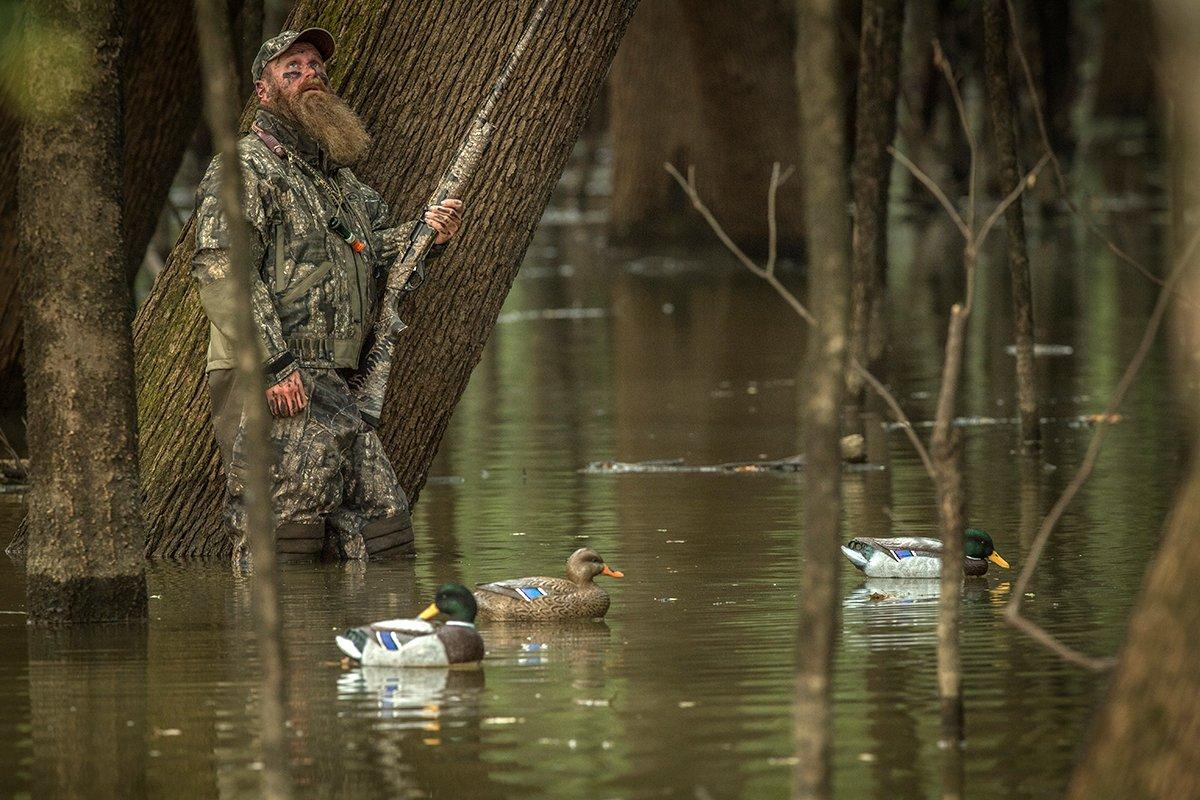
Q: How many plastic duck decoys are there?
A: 3